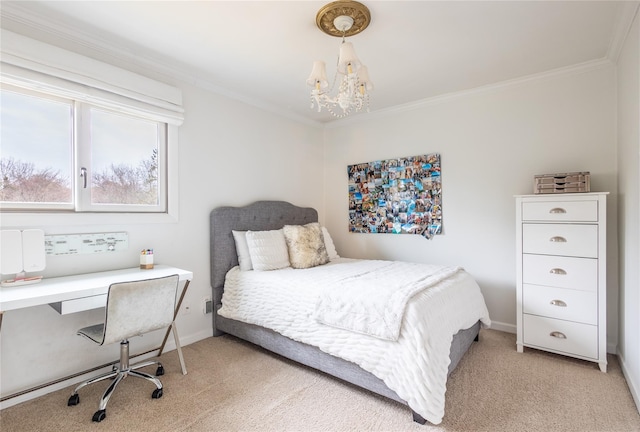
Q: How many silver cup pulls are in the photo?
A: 5